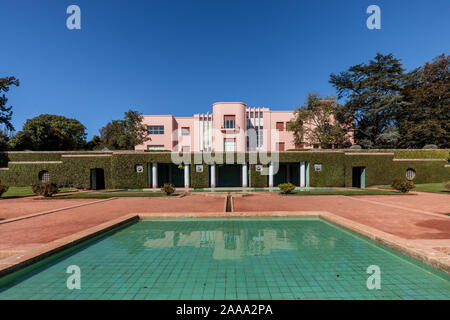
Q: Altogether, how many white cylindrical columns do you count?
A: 6